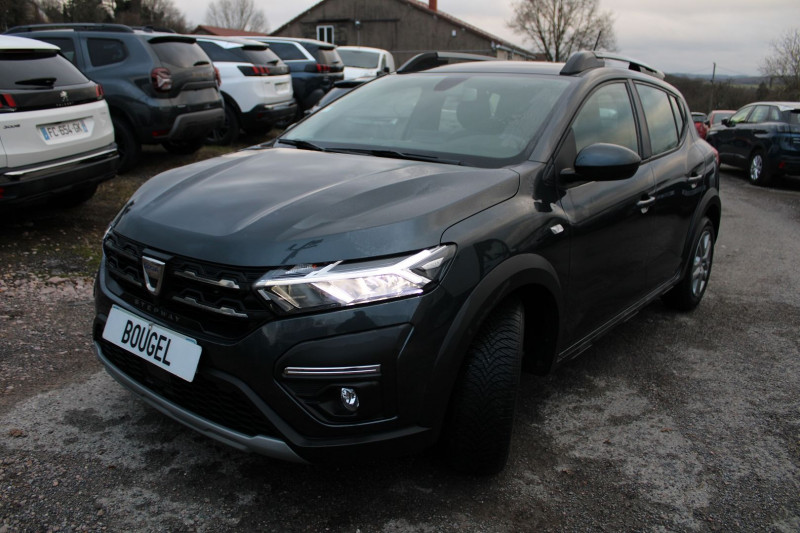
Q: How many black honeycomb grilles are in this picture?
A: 2